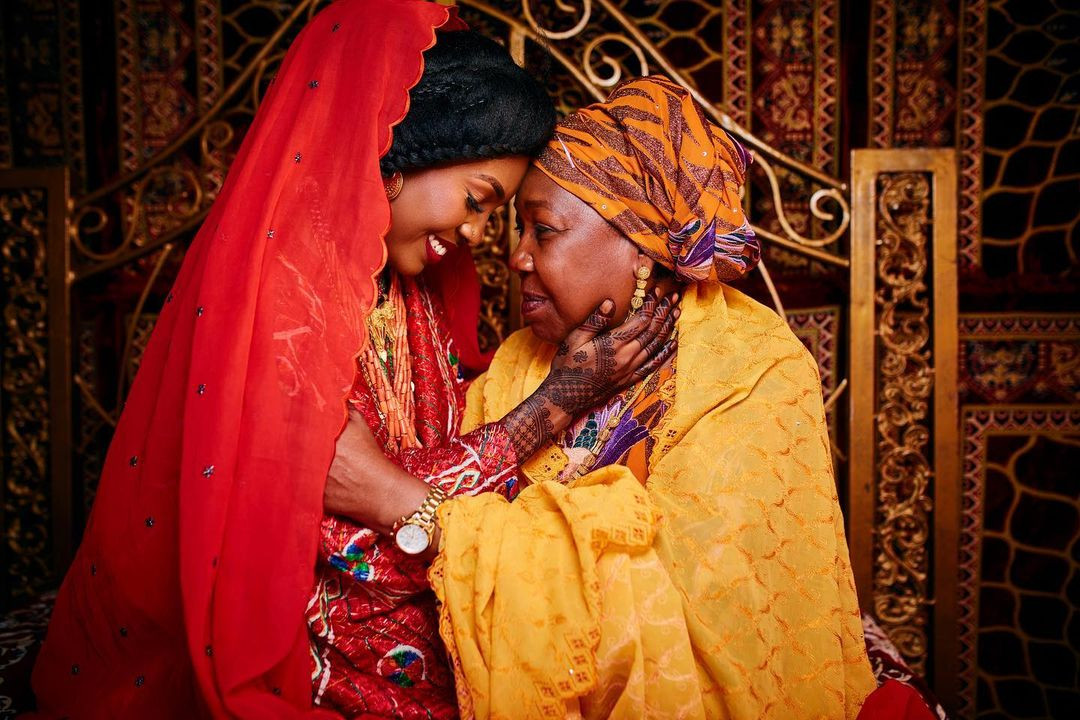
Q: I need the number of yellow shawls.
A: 1